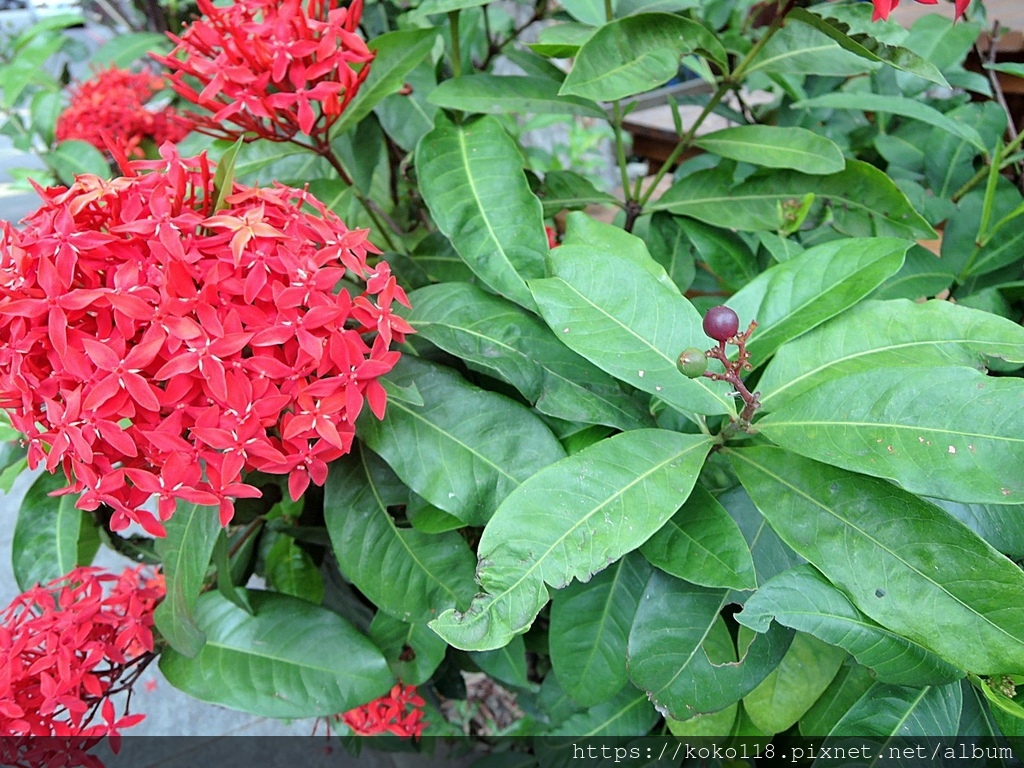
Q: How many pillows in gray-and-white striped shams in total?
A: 0